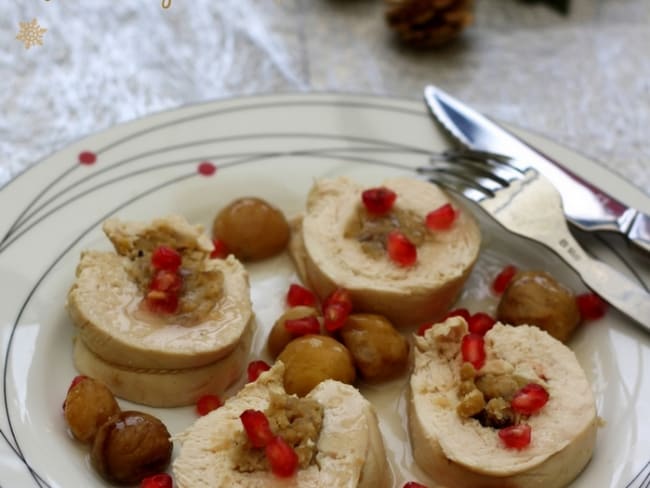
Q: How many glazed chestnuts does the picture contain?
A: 7